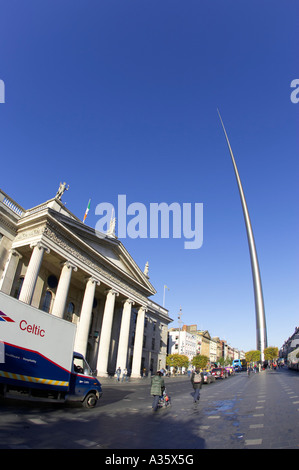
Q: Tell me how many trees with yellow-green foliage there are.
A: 4